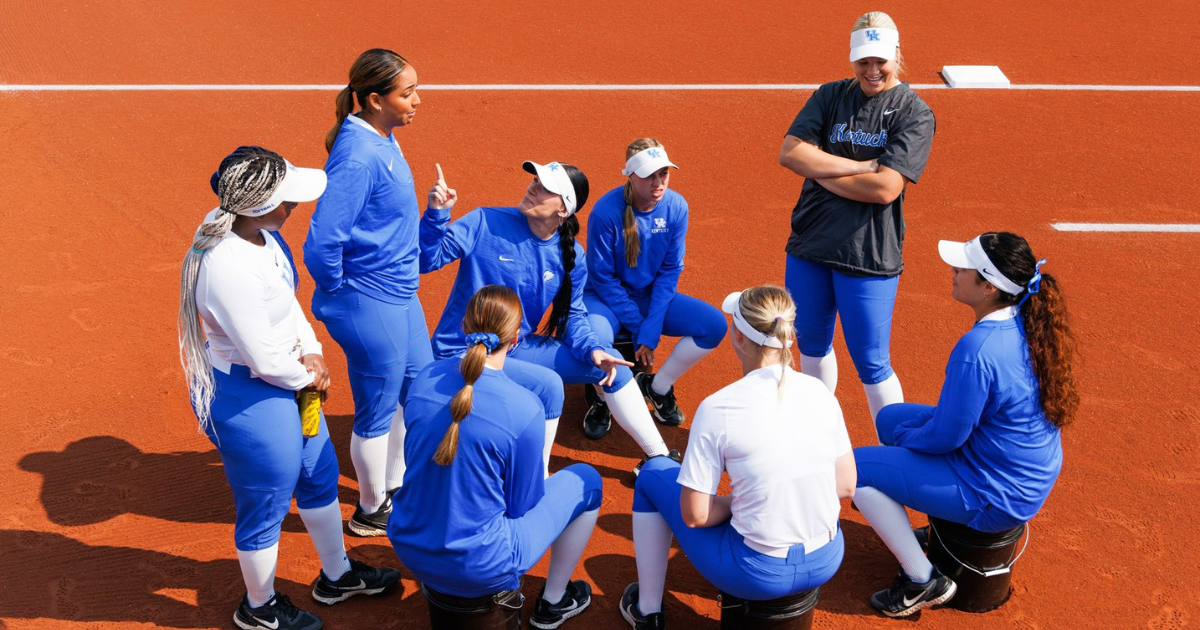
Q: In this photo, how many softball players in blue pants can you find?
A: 8